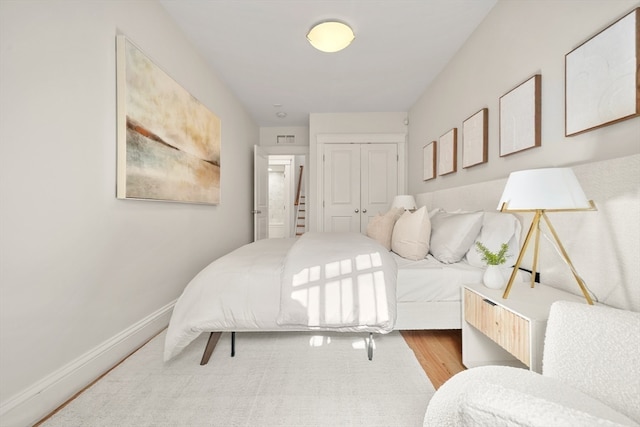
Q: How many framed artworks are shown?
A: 6